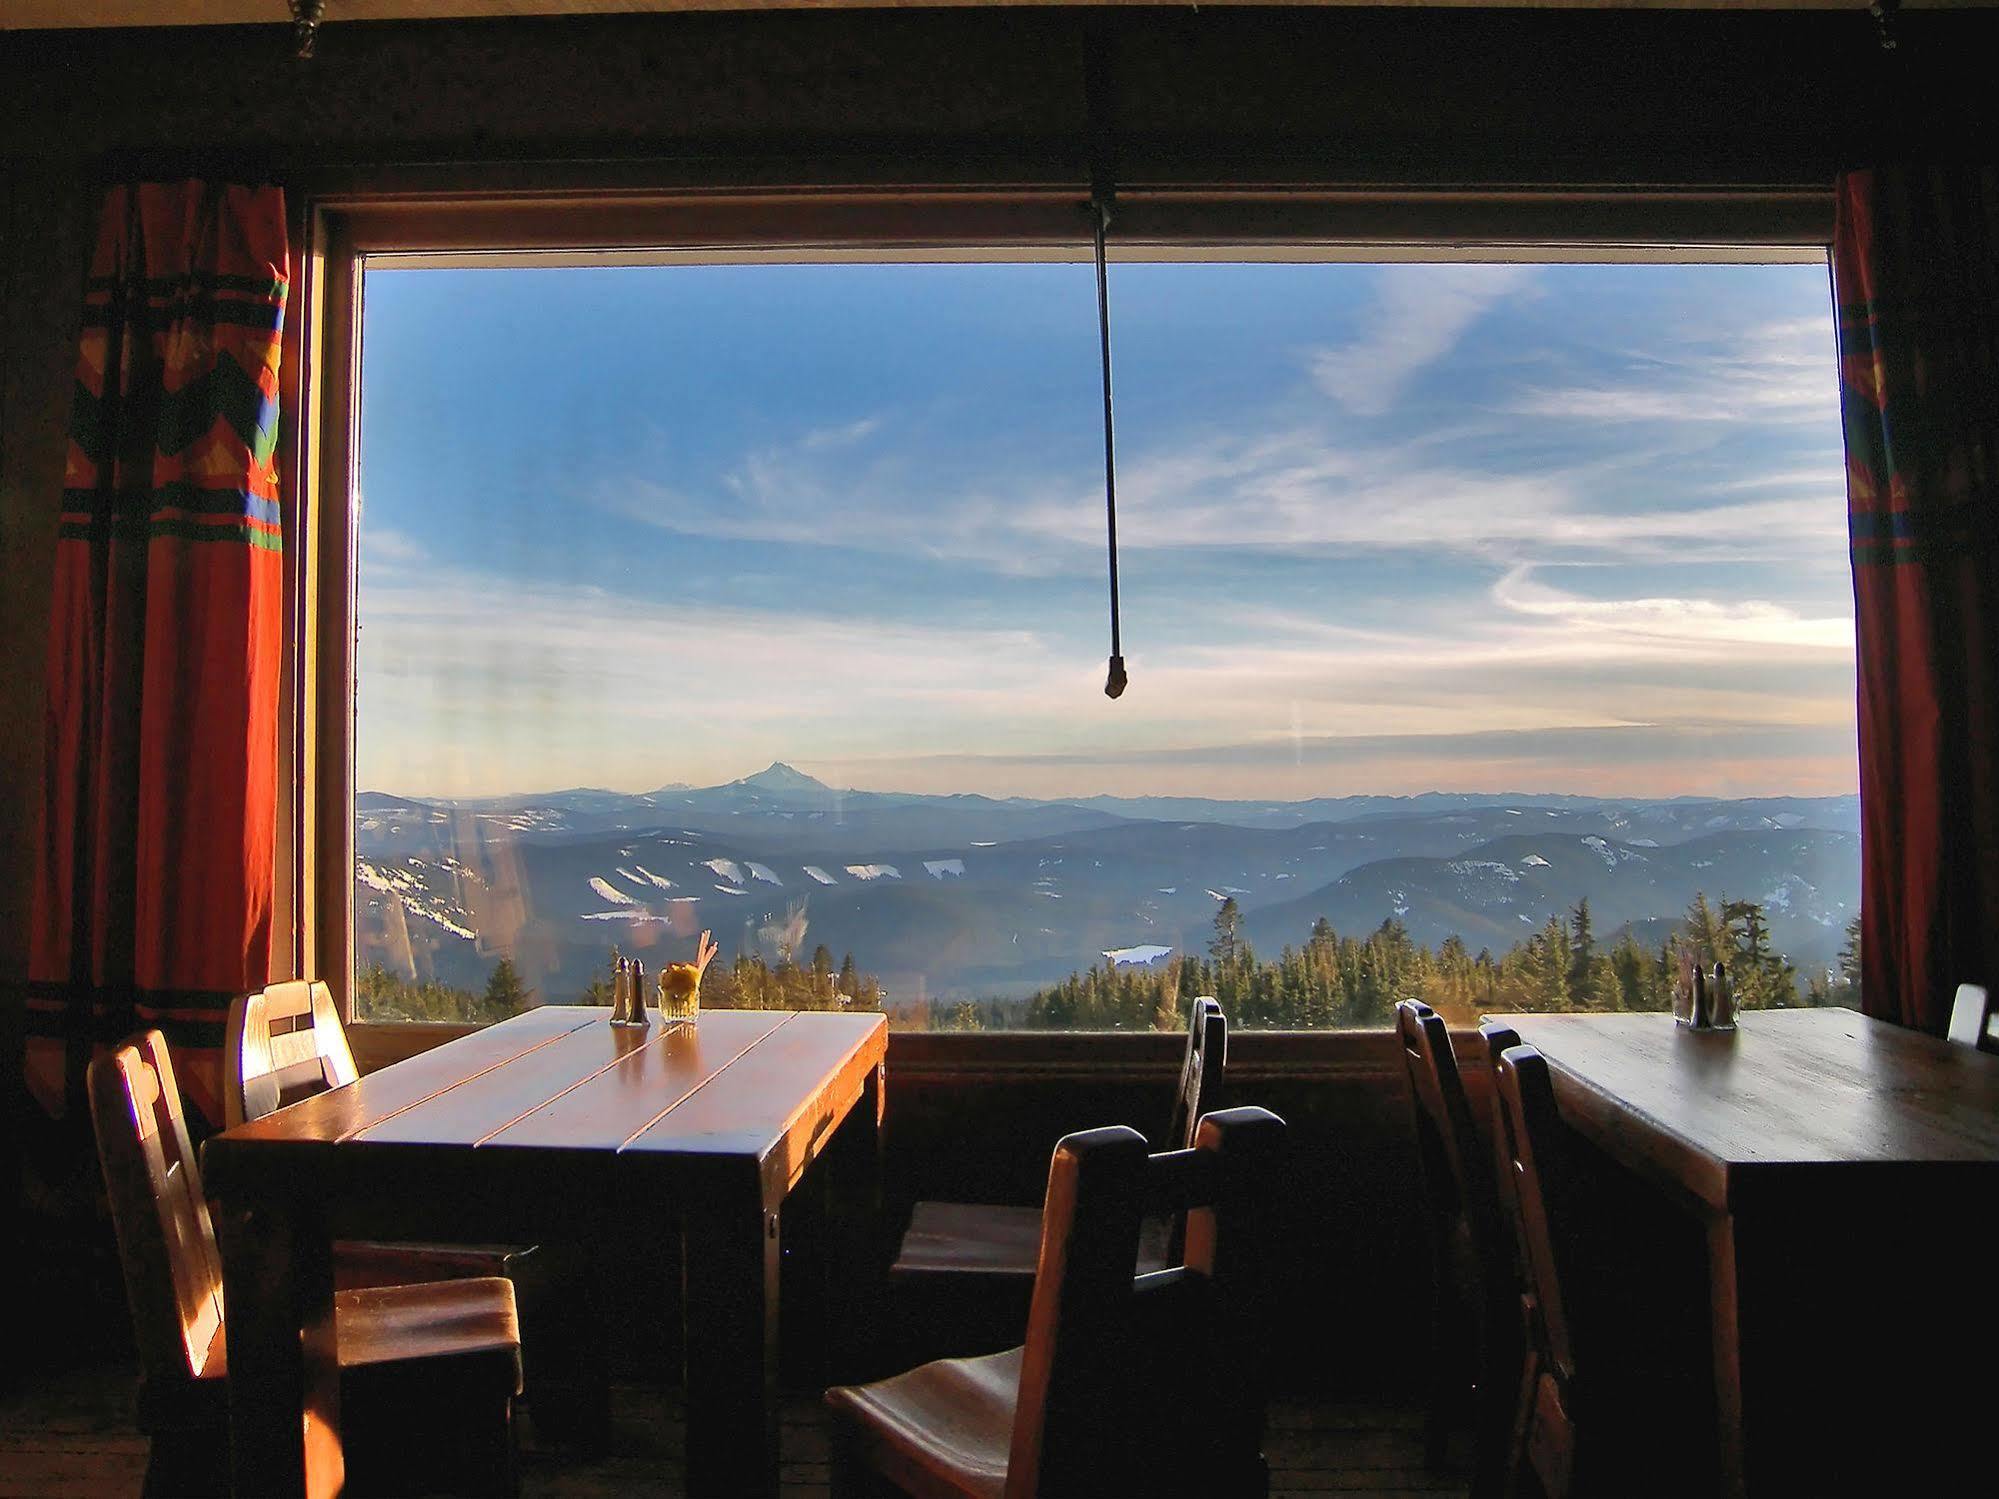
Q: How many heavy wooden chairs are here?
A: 7